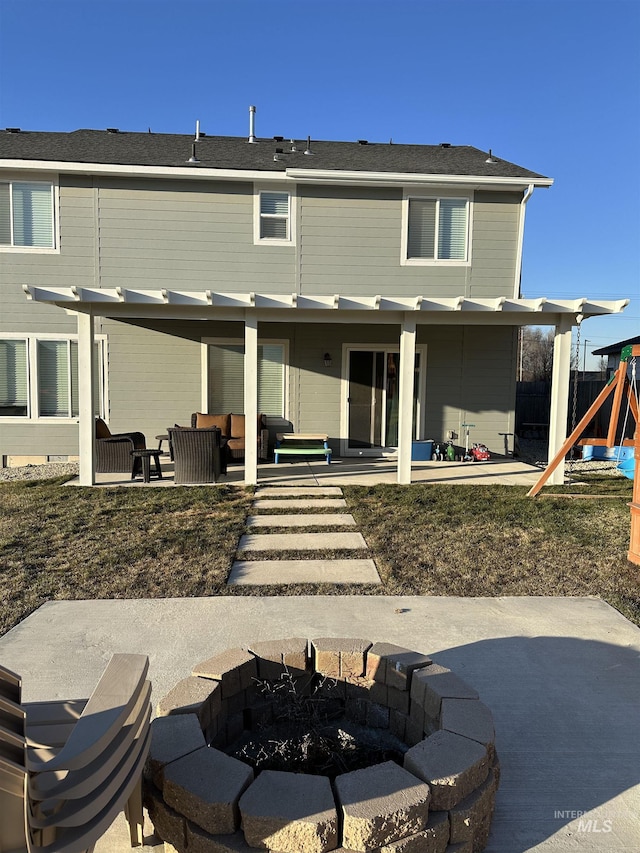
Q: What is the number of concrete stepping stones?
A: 5